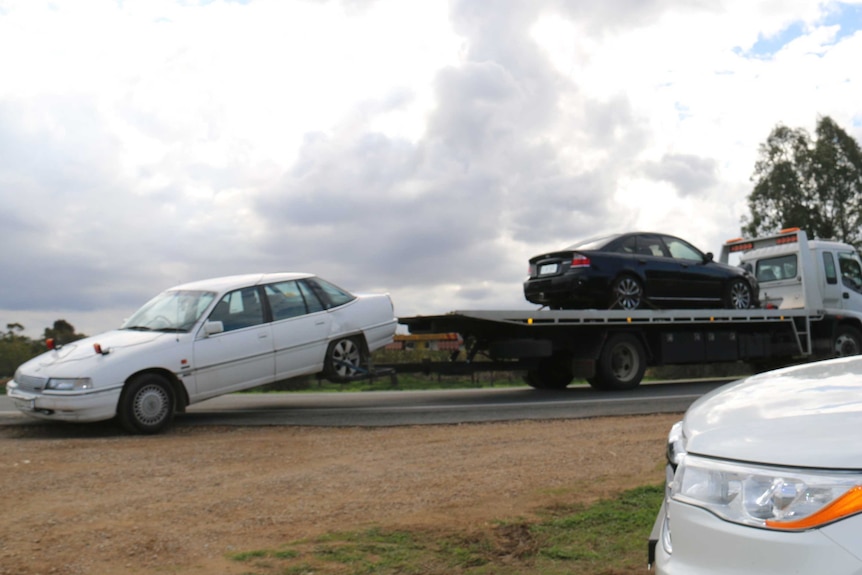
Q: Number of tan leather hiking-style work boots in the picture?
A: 0